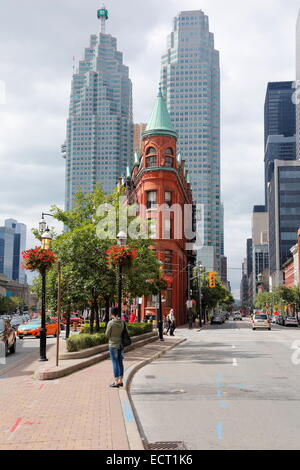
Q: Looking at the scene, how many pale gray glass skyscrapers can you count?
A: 2